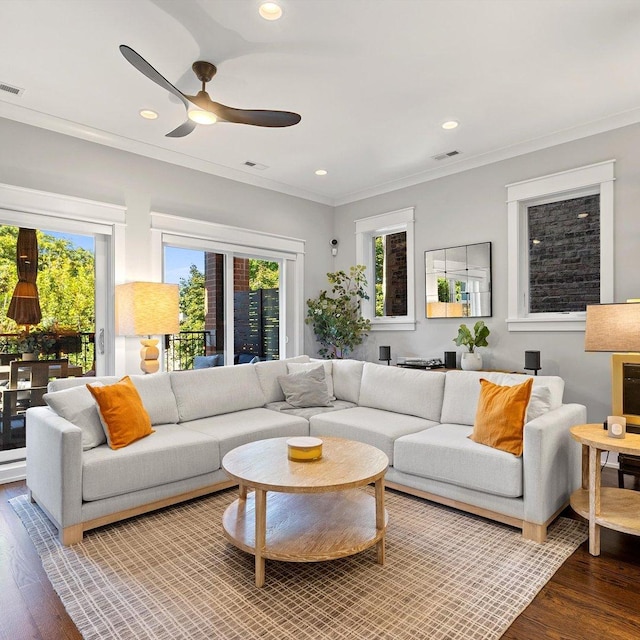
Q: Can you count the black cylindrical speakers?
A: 2